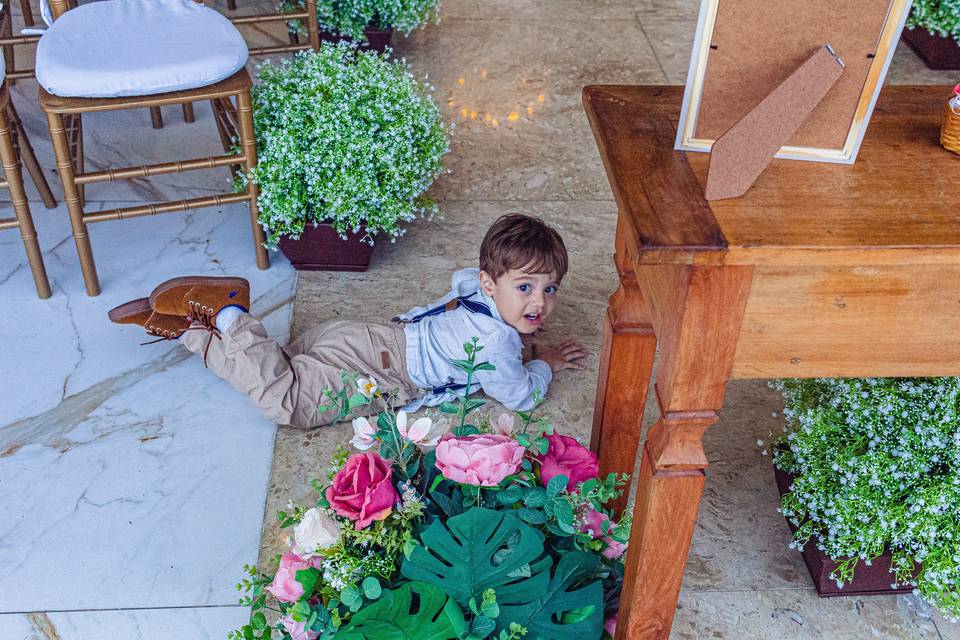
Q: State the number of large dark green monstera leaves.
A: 3